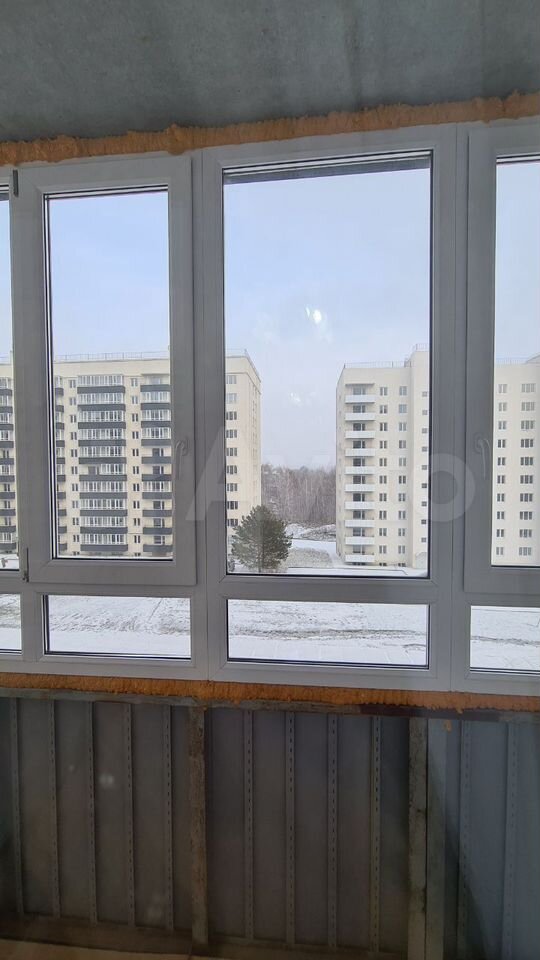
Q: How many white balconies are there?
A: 10